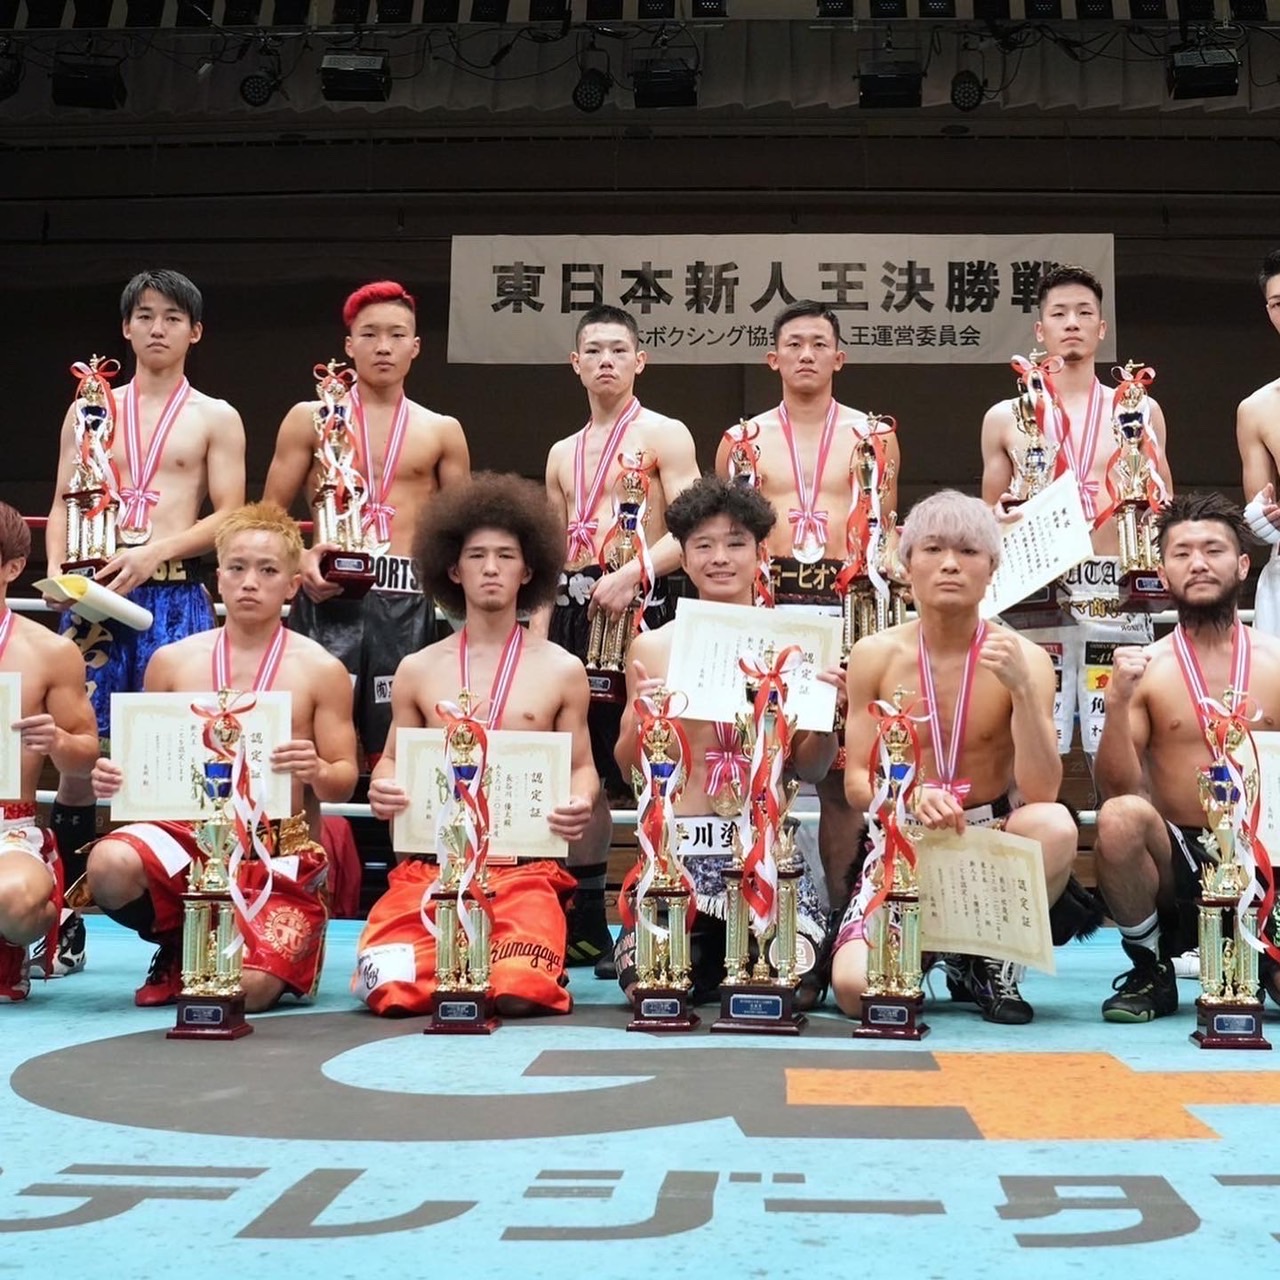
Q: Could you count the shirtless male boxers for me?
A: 12